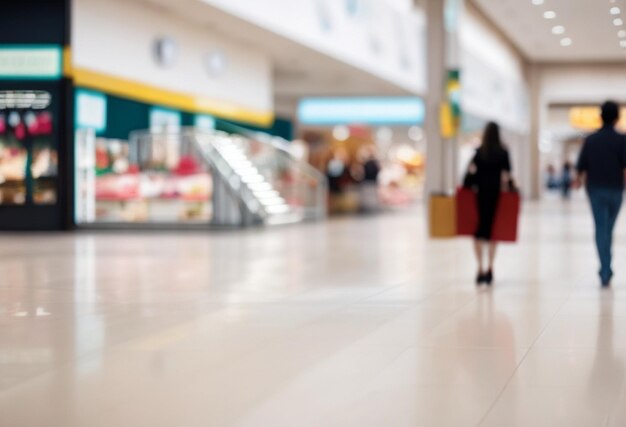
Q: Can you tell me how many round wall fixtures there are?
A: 2